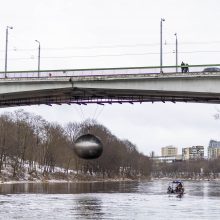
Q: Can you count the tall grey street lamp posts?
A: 4